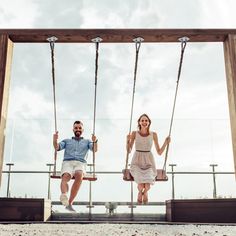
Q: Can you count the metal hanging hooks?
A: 4